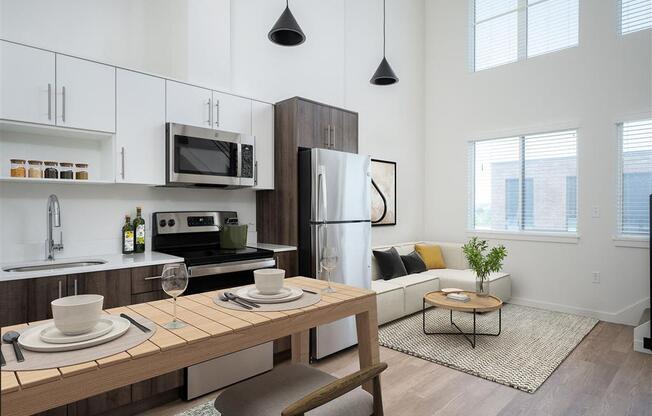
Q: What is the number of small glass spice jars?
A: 5